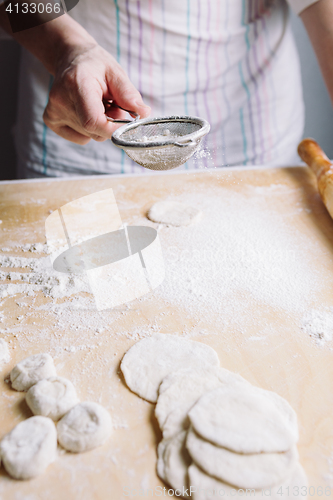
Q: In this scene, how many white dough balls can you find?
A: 4